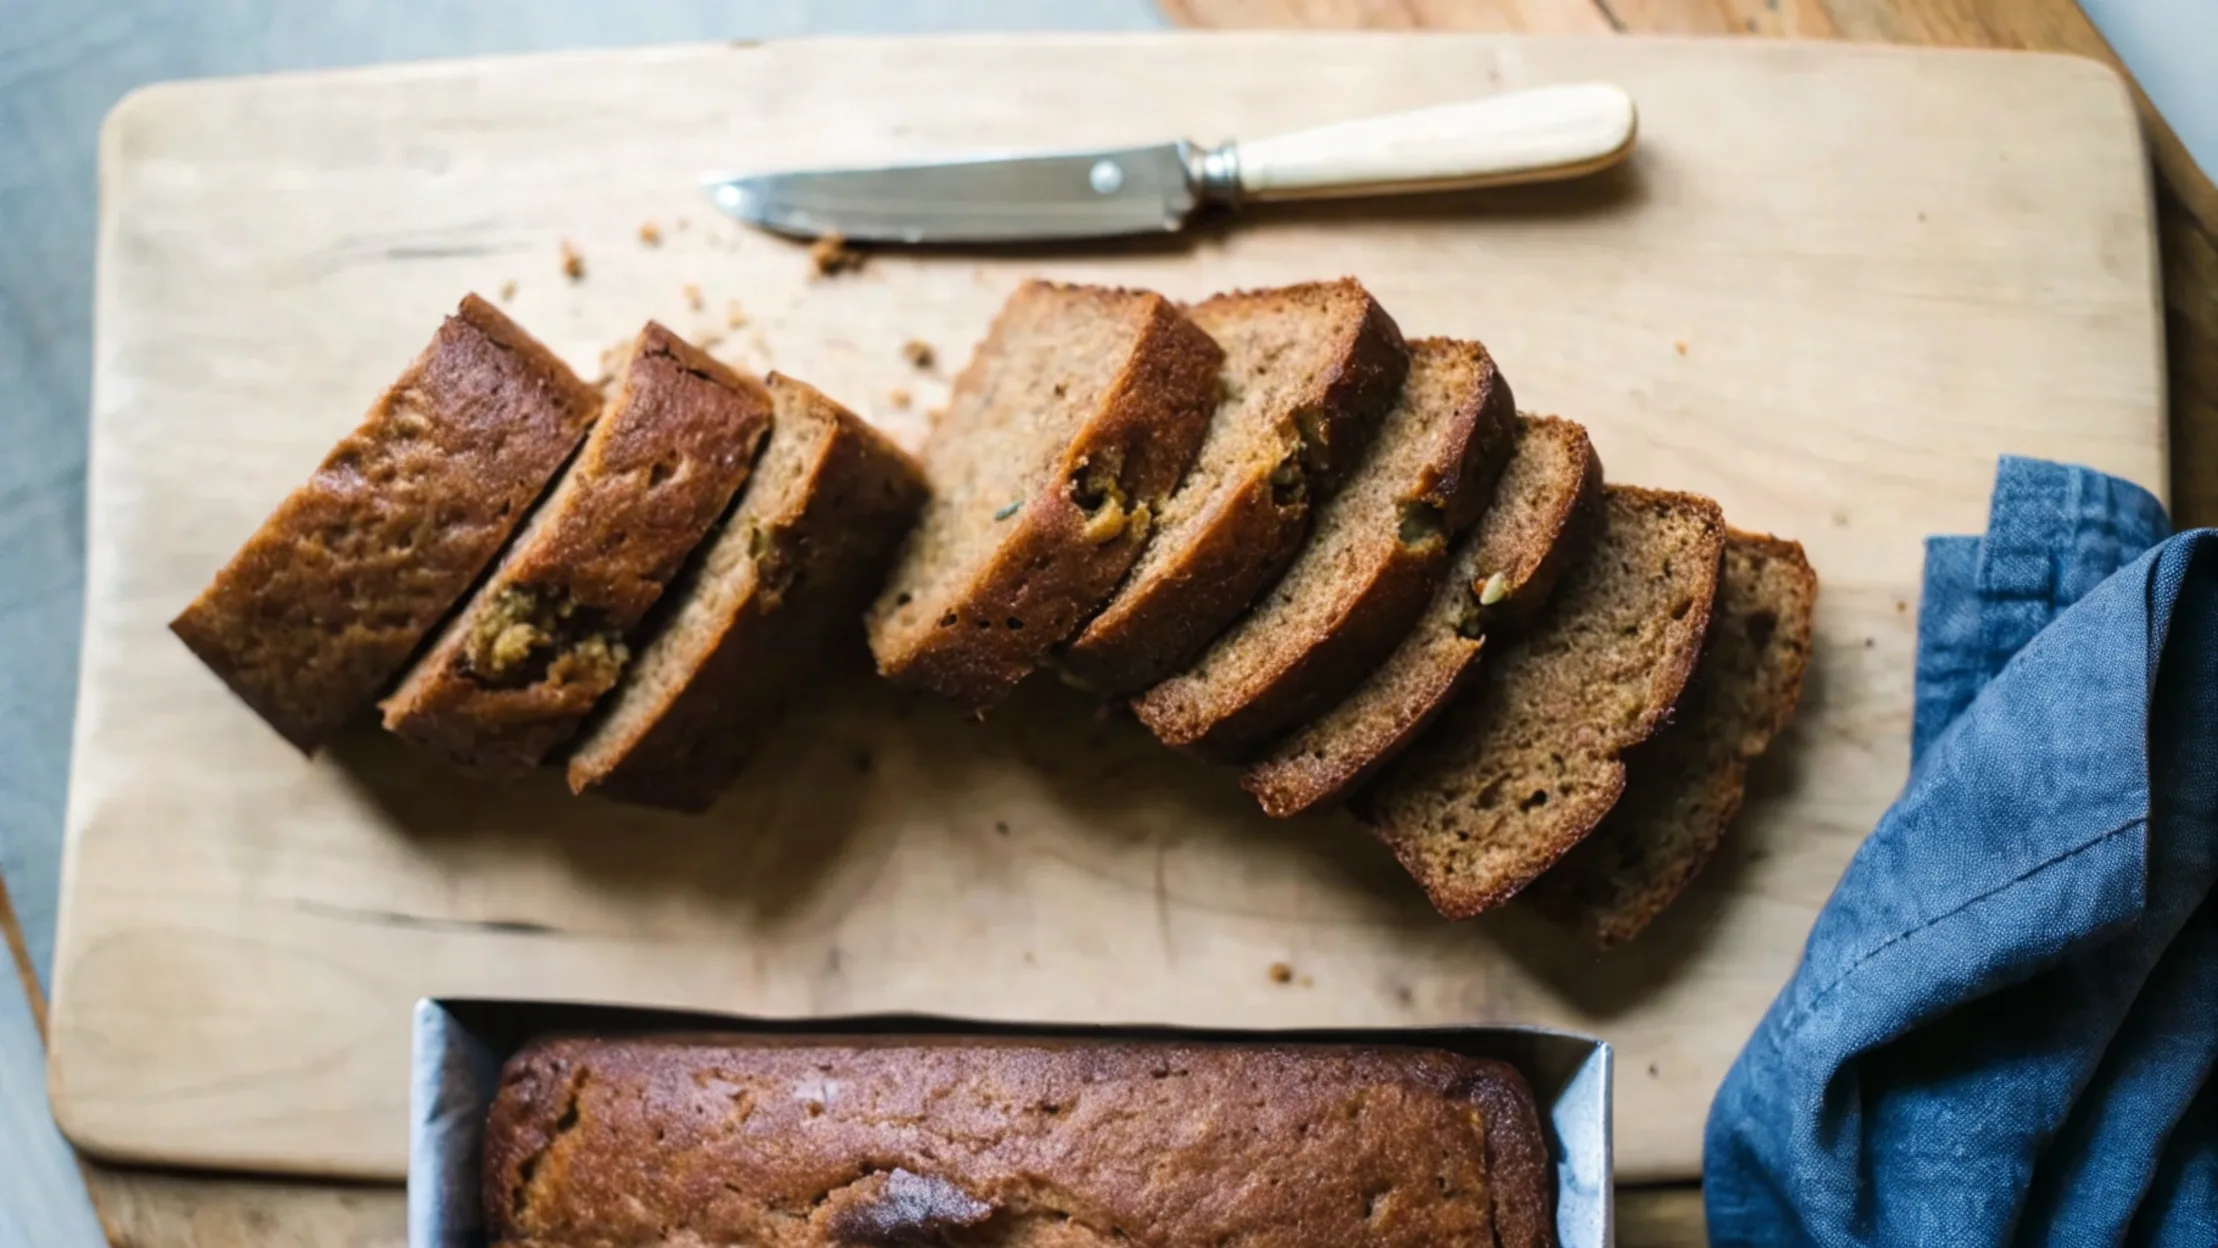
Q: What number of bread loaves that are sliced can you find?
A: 1